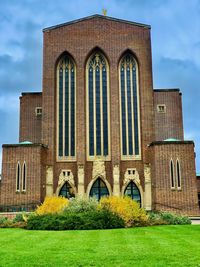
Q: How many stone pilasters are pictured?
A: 4